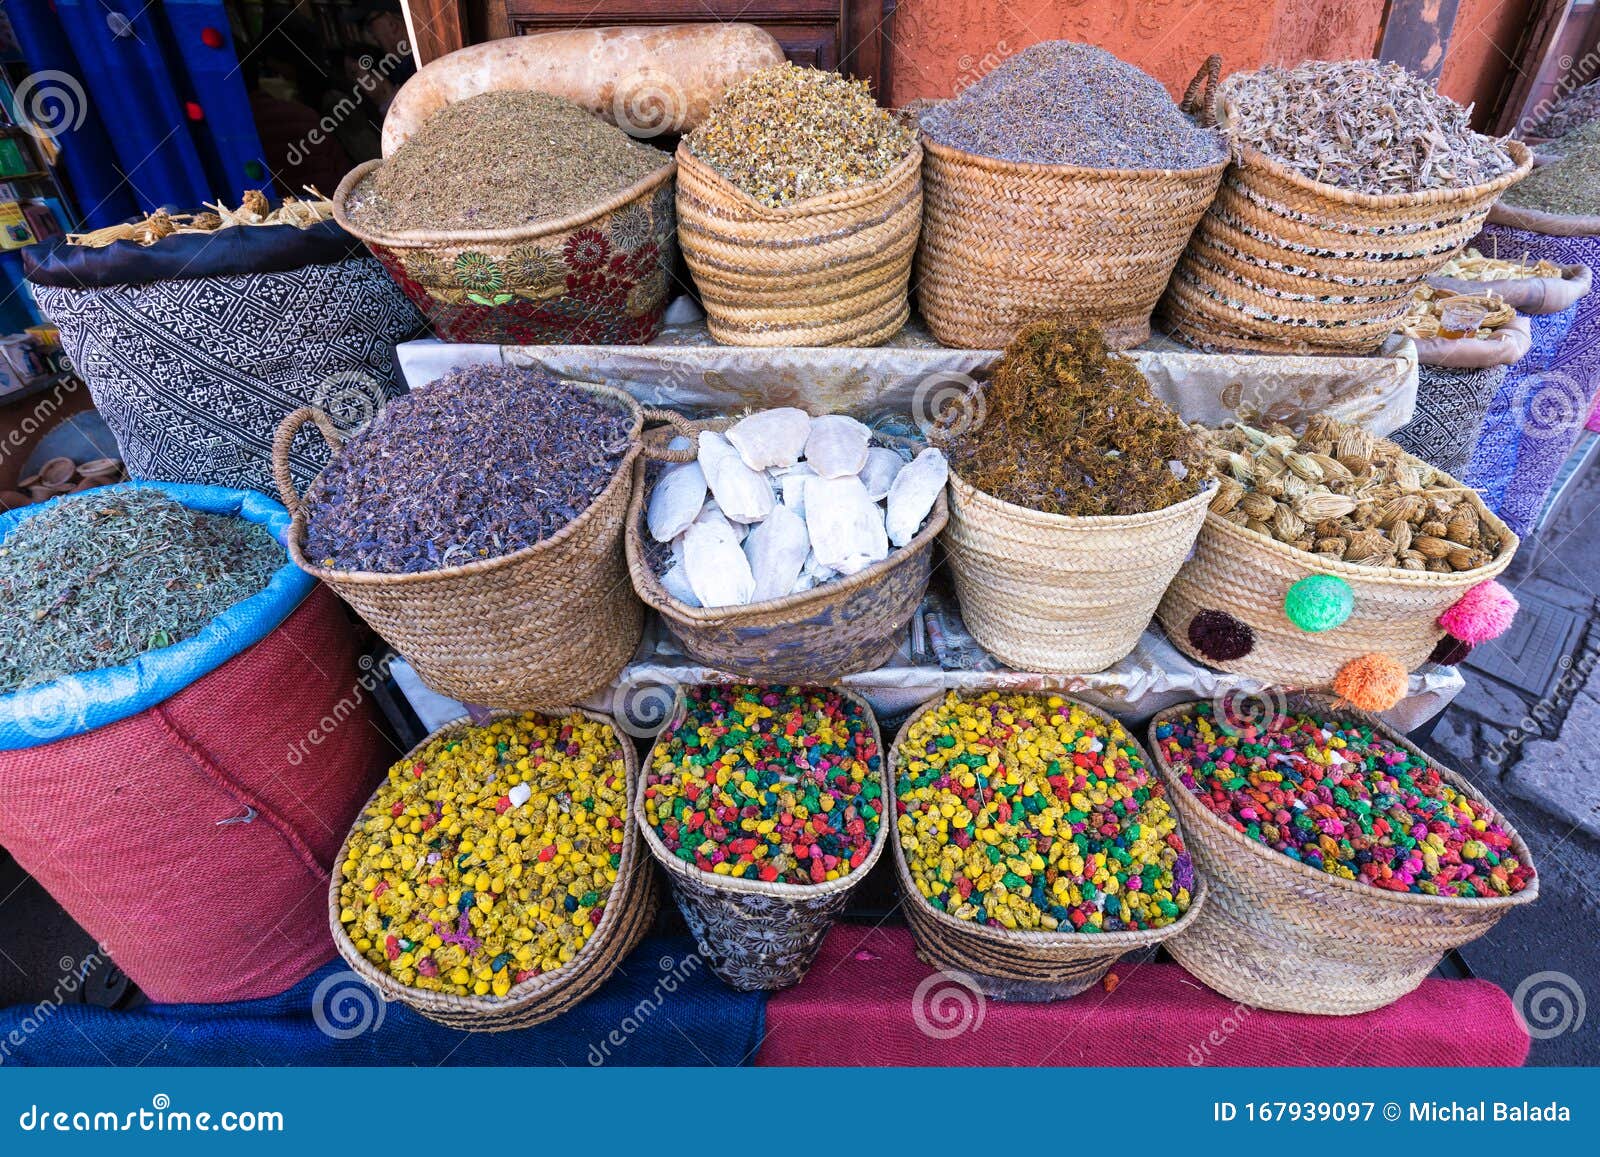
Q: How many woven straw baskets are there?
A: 12